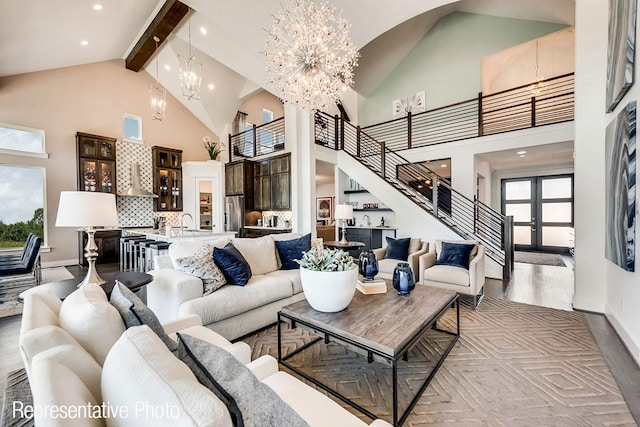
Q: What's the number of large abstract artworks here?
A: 2